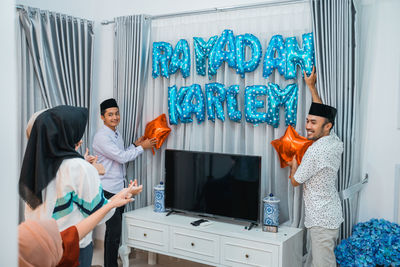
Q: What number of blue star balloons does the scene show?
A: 0